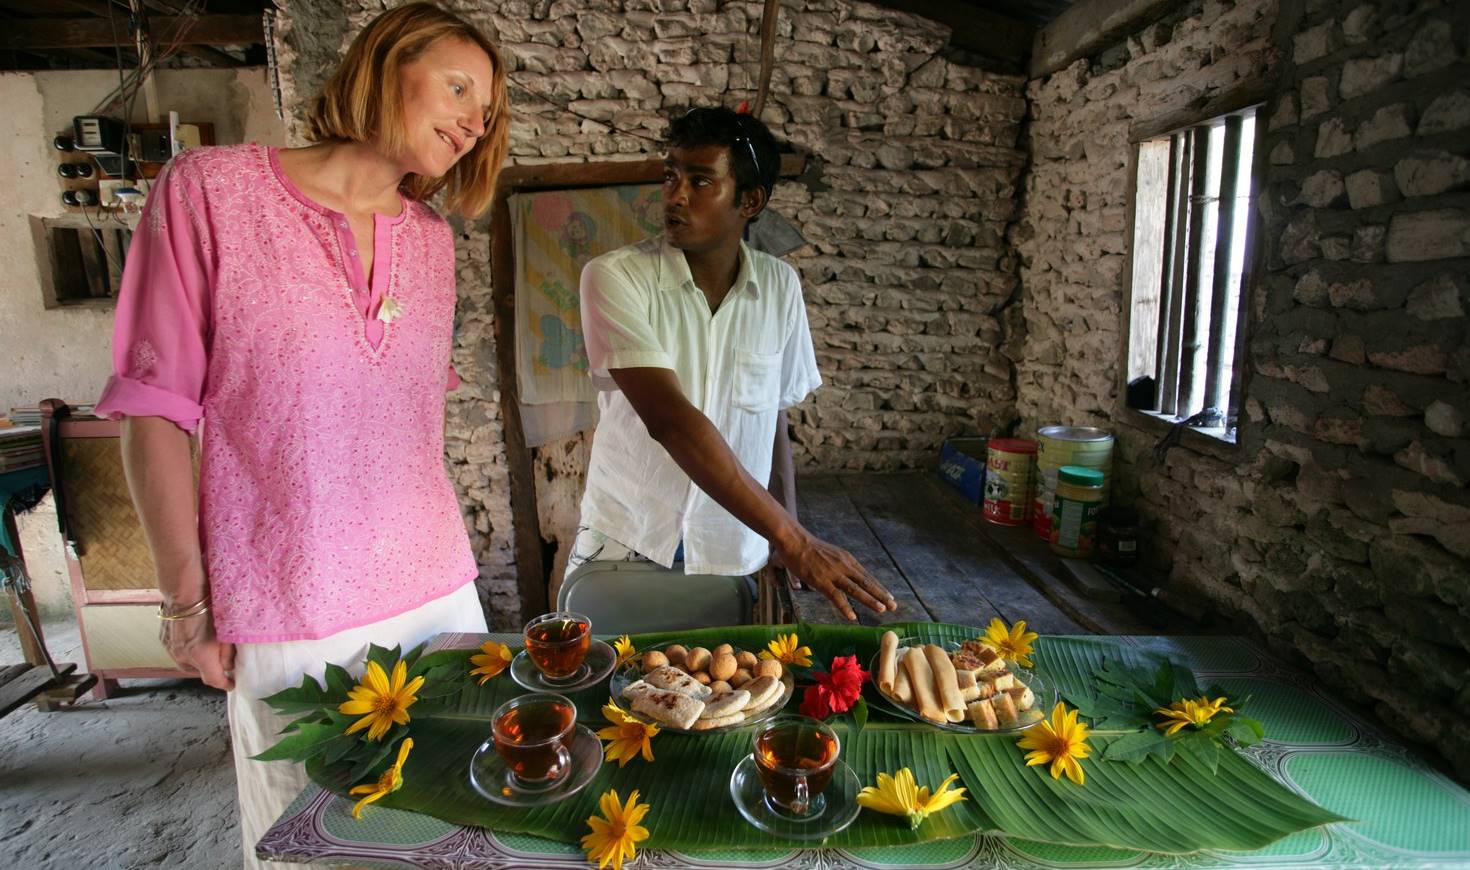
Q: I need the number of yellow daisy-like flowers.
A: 11